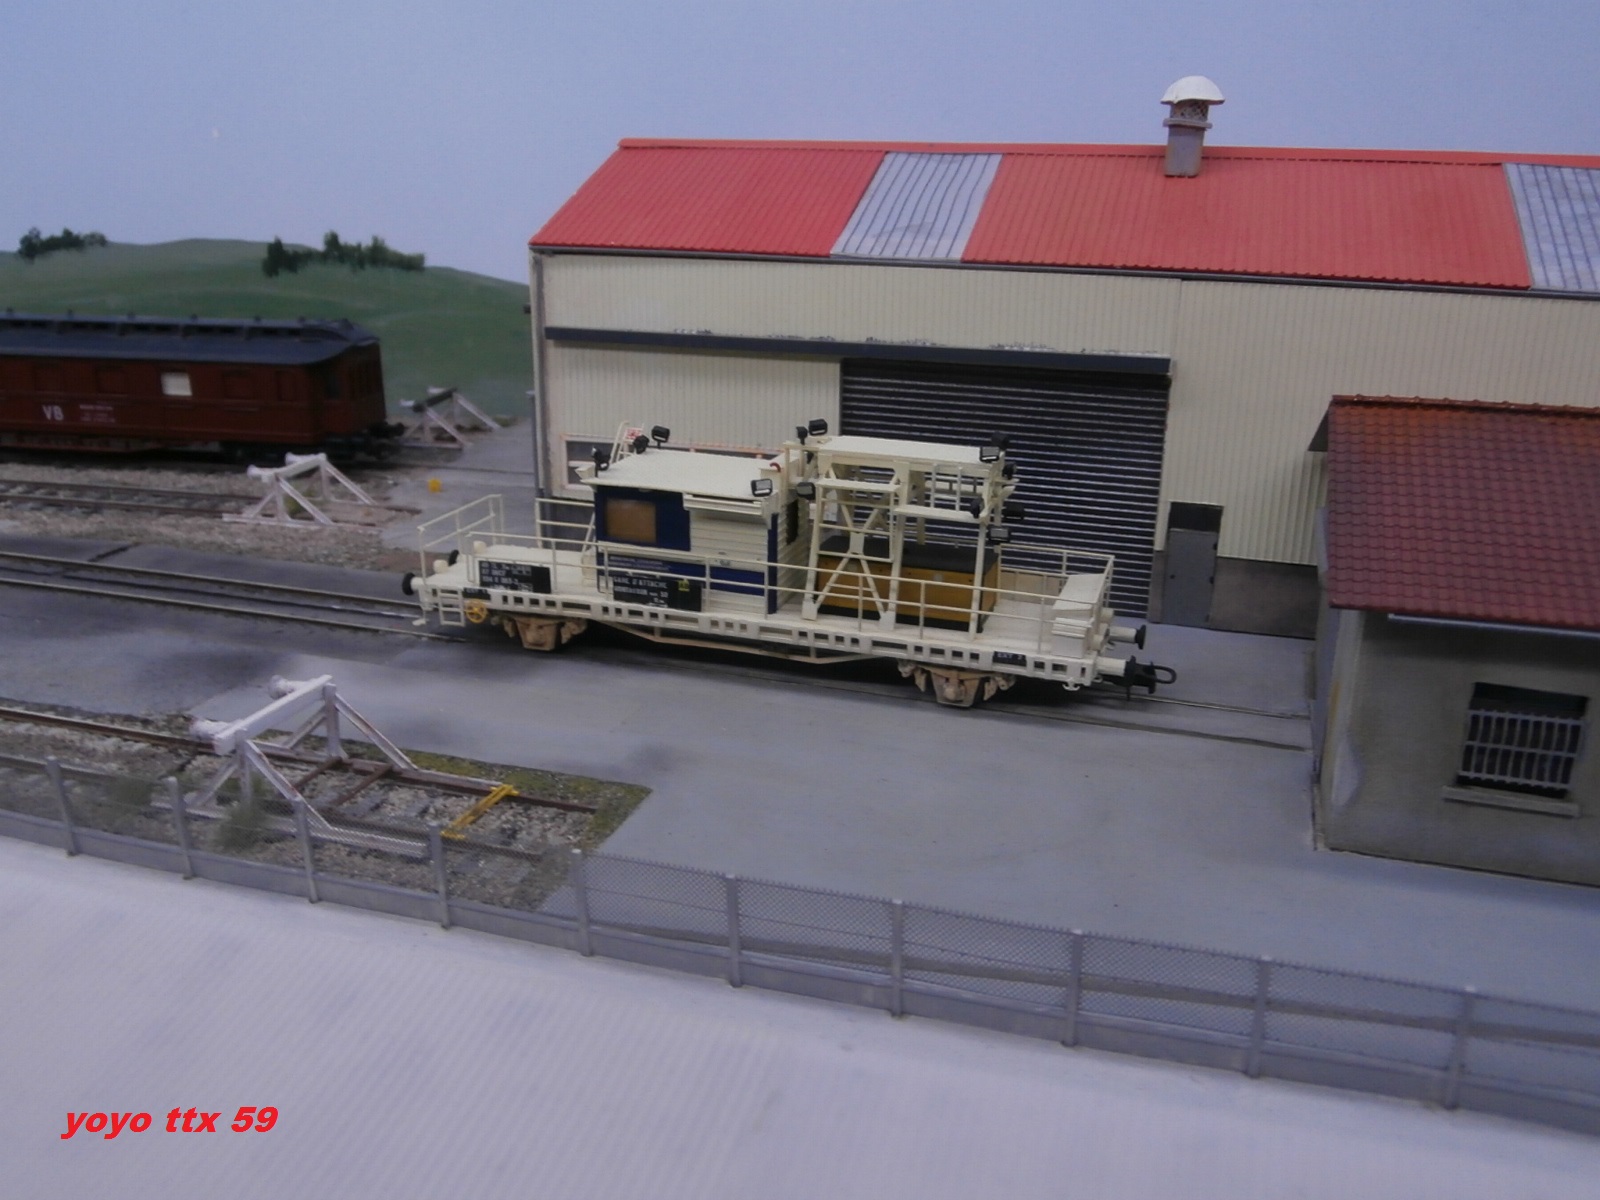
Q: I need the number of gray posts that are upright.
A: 10